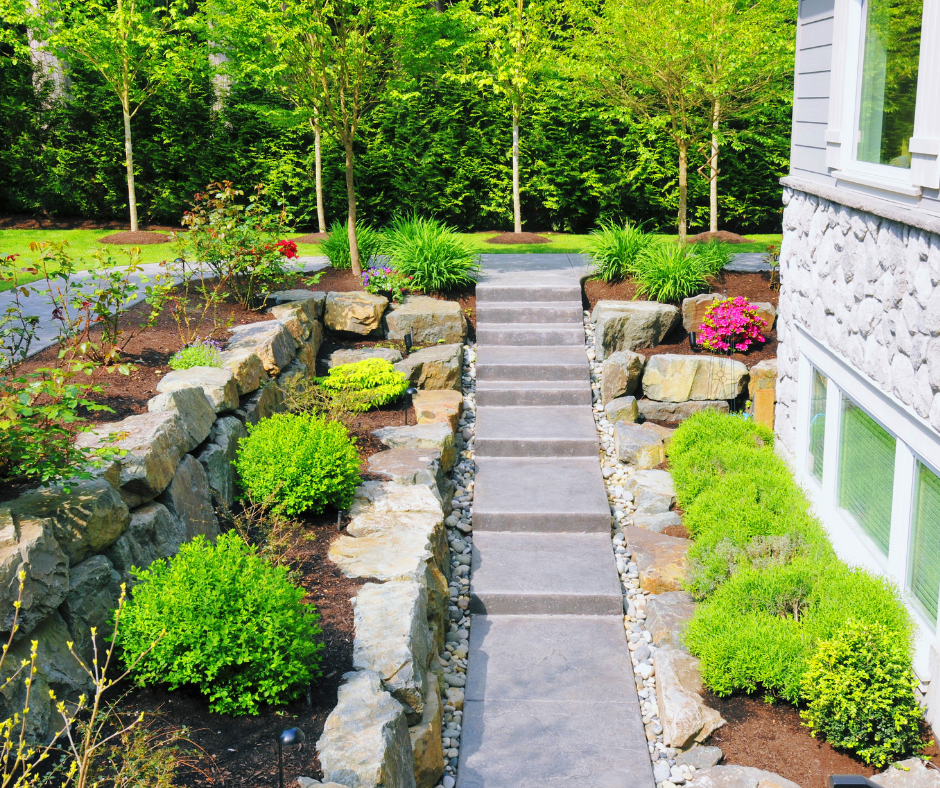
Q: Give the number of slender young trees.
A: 6